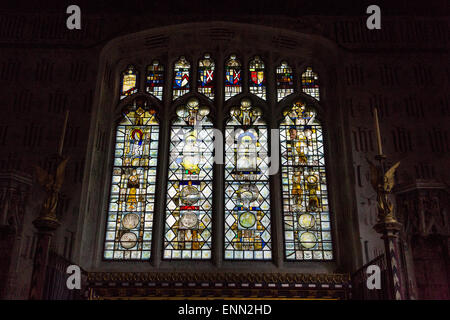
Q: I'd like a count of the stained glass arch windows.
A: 12